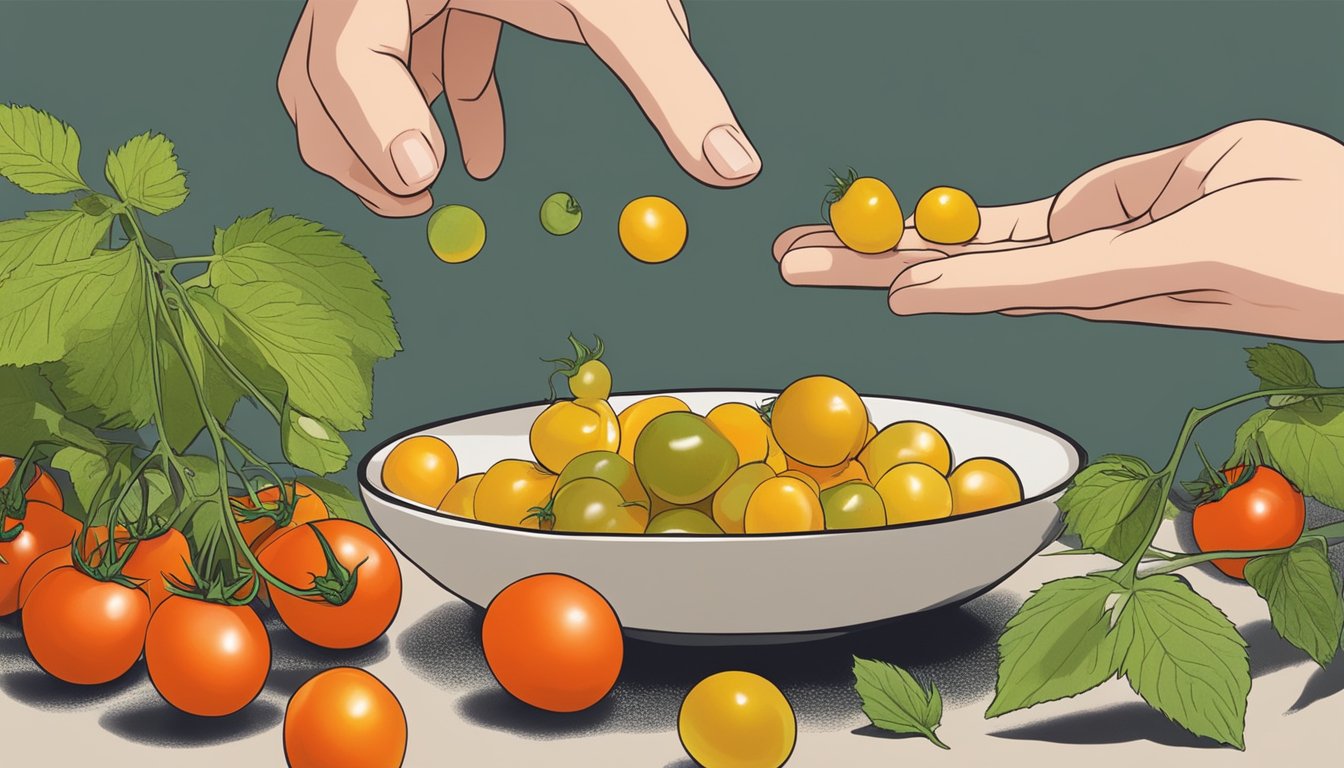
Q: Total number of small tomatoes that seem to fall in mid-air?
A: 3